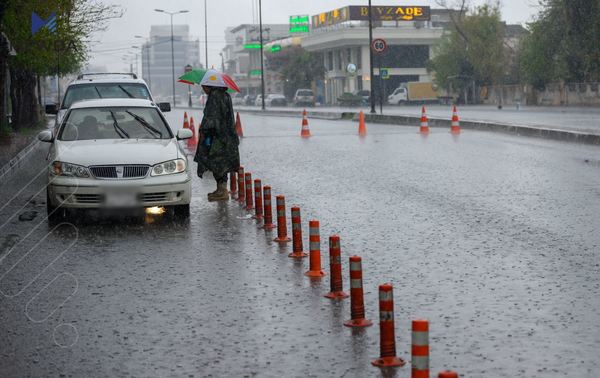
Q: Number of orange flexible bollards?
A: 13